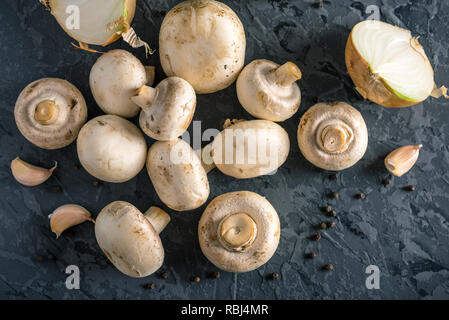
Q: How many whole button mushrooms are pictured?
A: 11